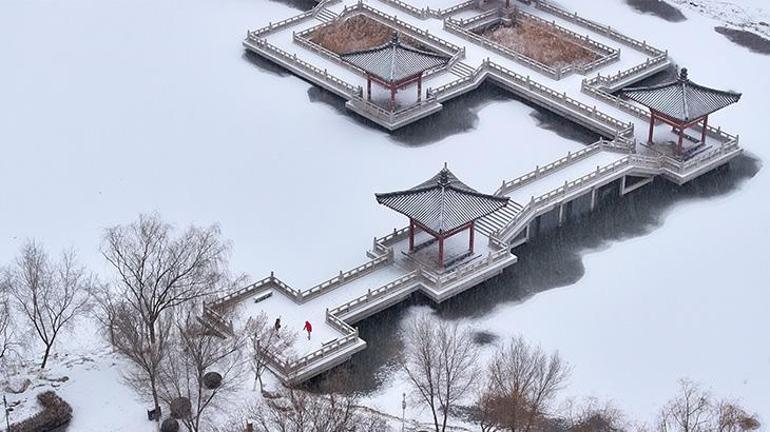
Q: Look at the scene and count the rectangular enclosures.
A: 2